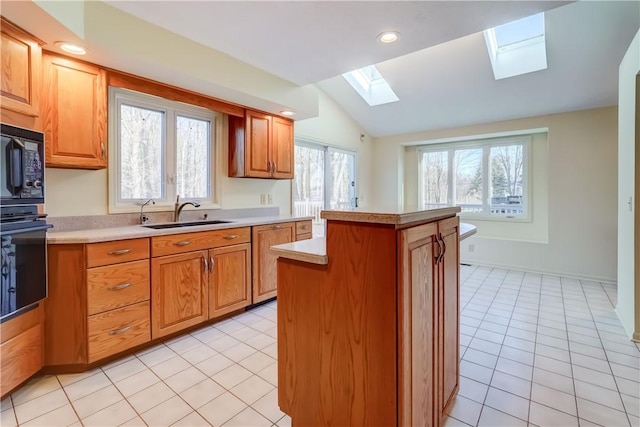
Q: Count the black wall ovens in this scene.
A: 1